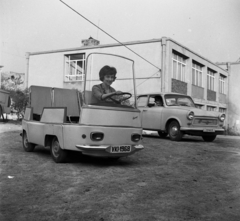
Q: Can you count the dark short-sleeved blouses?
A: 1